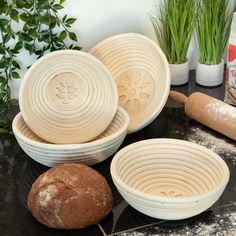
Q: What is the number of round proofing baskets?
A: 4